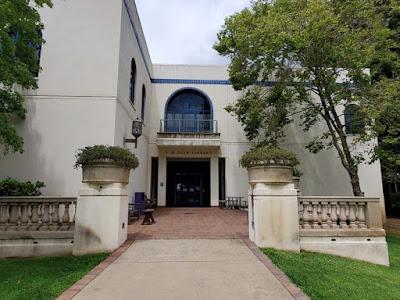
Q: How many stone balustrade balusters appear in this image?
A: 14